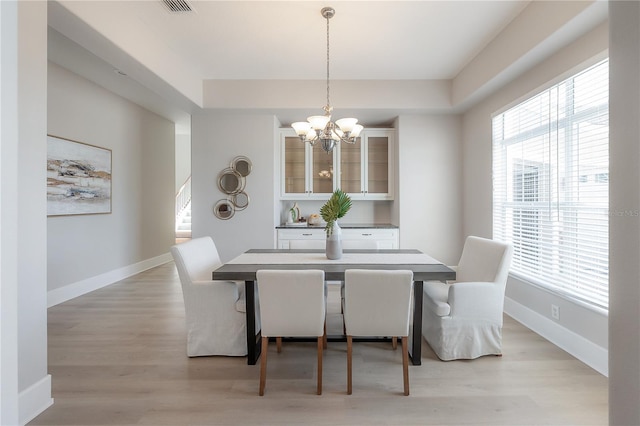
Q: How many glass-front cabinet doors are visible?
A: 4